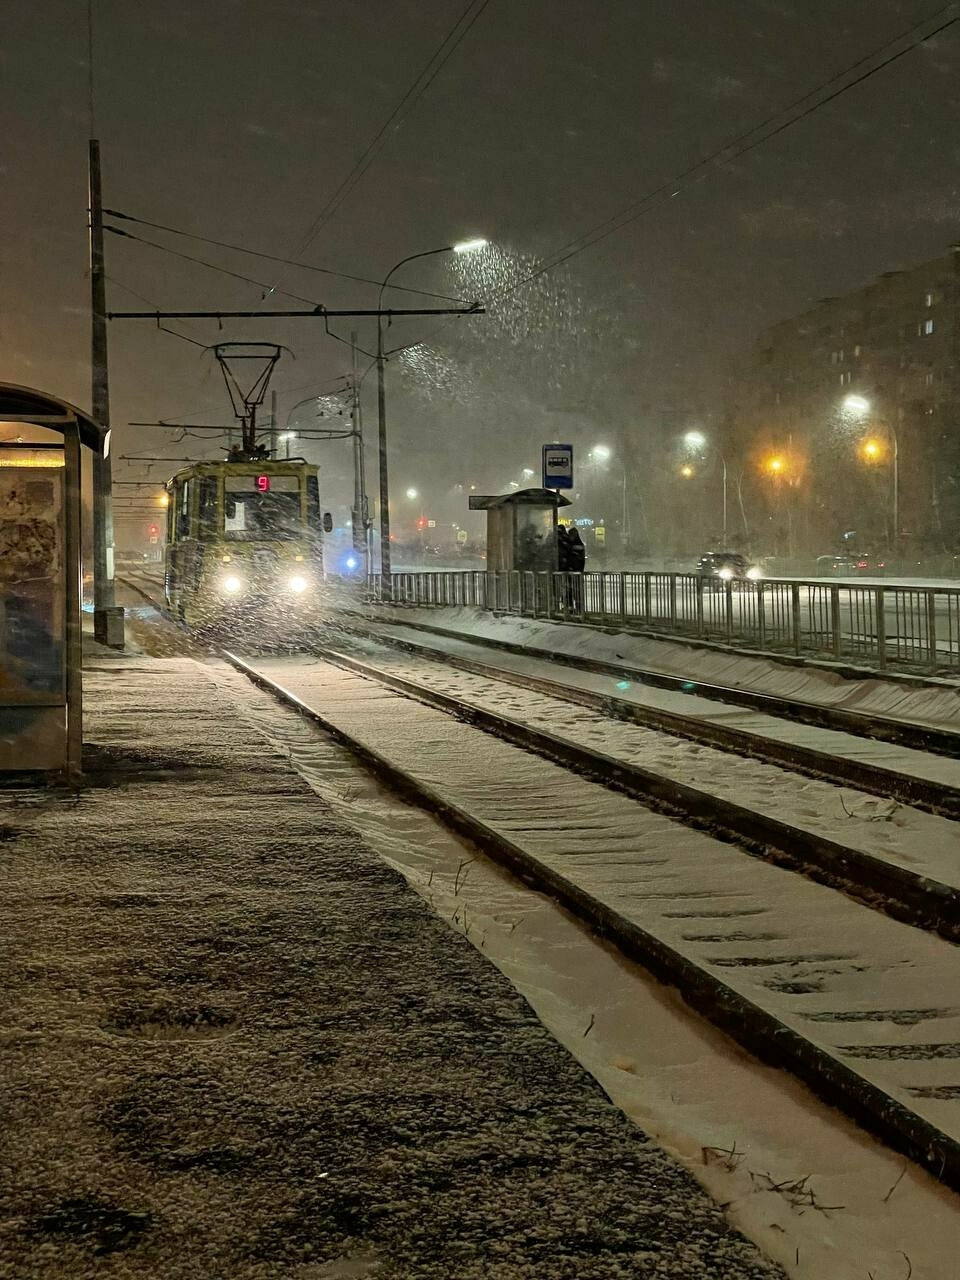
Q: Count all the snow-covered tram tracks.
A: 2